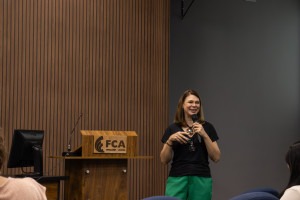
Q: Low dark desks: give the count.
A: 1